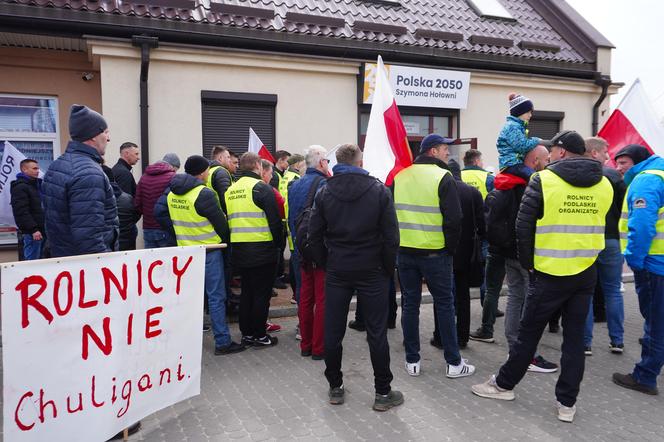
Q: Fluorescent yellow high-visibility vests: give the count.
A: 9